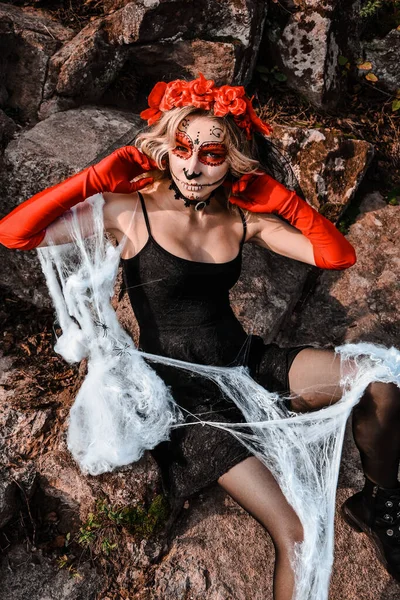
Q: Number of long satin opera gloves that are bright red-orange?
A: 2